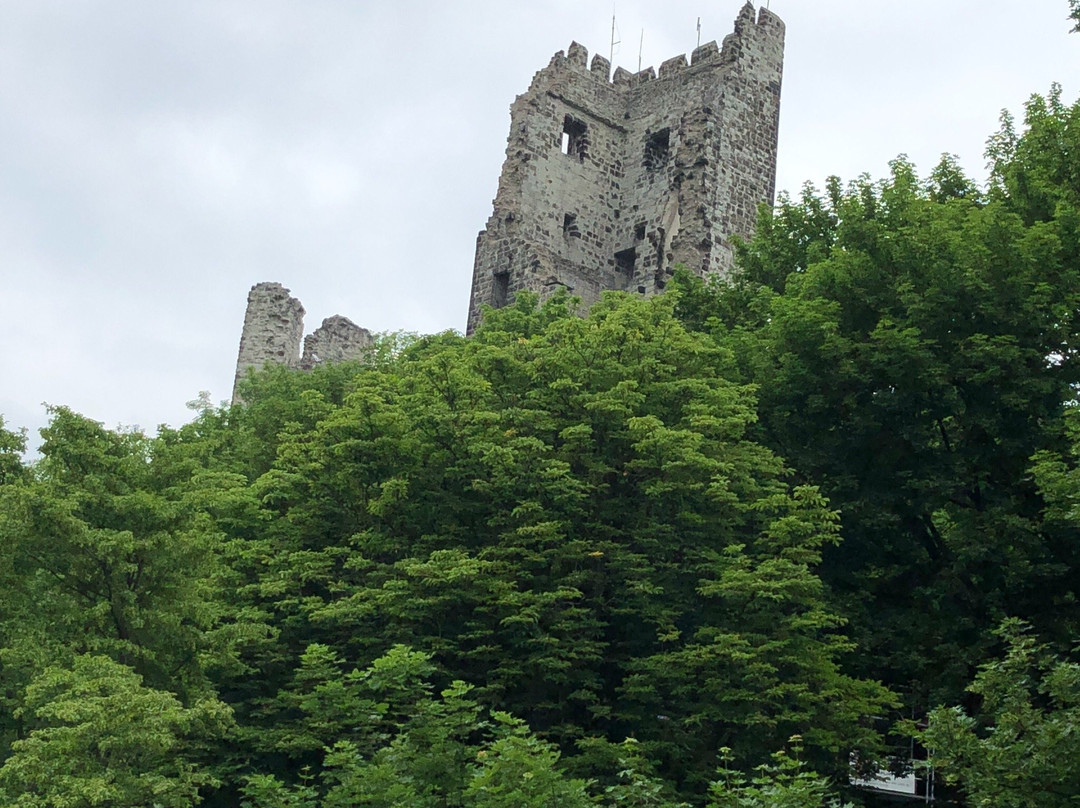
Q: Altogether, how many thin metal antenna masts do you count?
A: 3